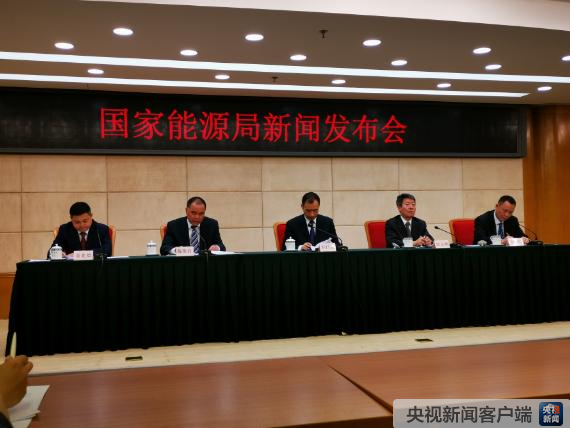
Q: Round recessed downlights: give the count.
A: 15